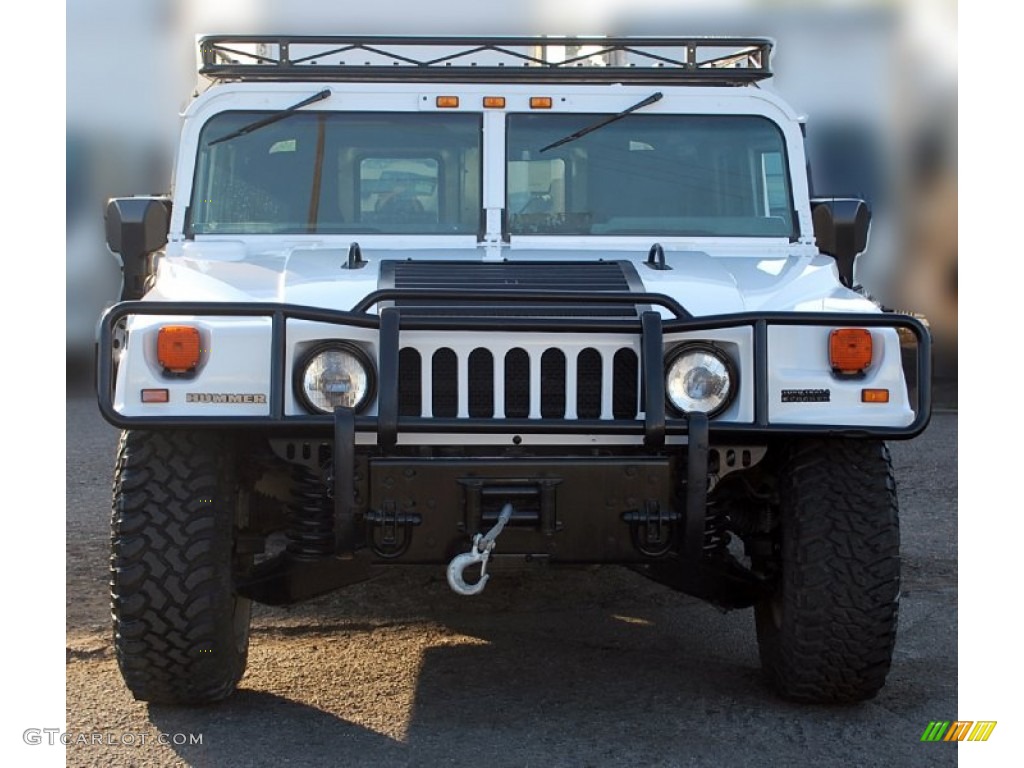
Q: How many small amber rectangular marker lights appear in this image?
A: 5